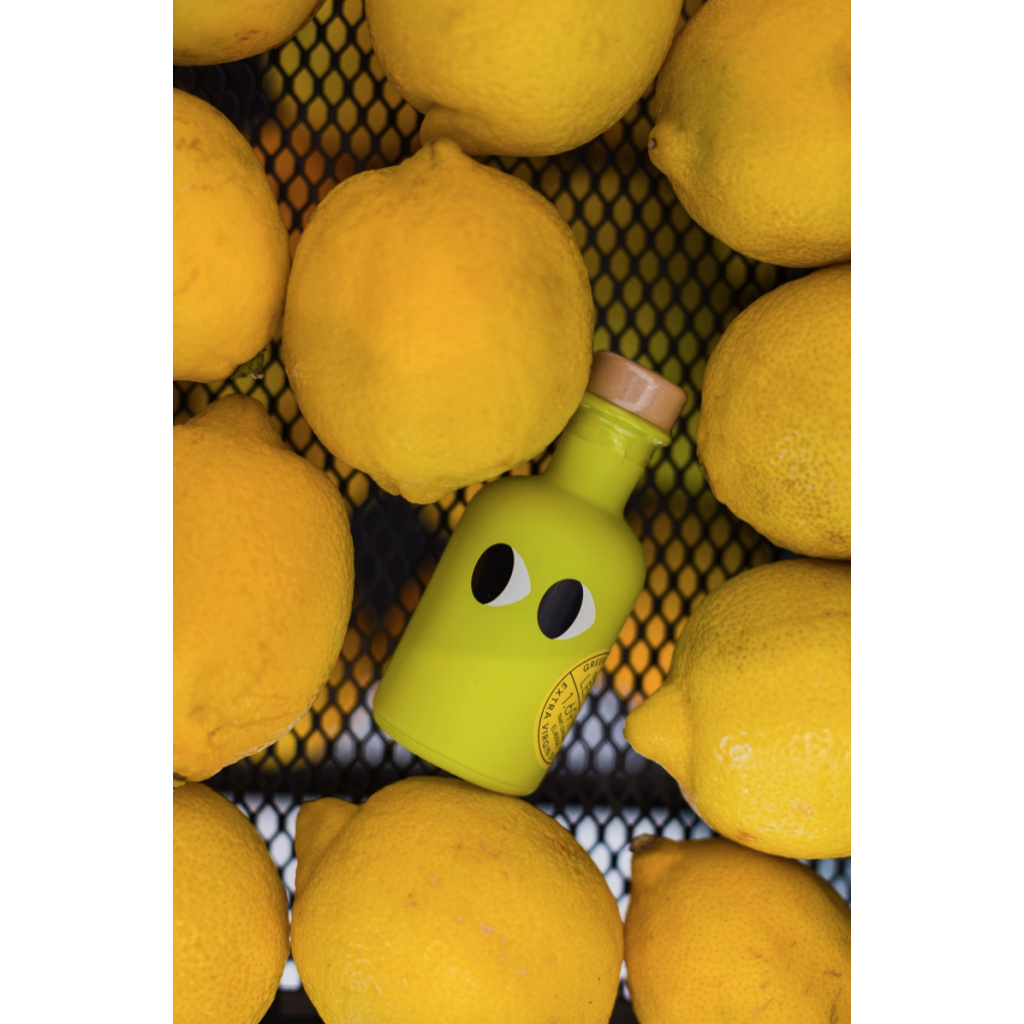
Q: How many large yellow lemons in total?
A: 11